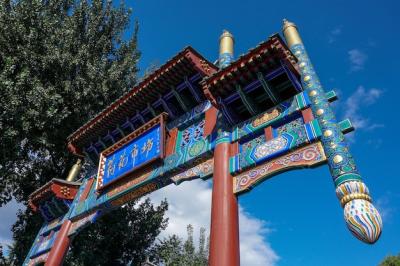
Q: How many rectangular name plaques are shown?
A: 1